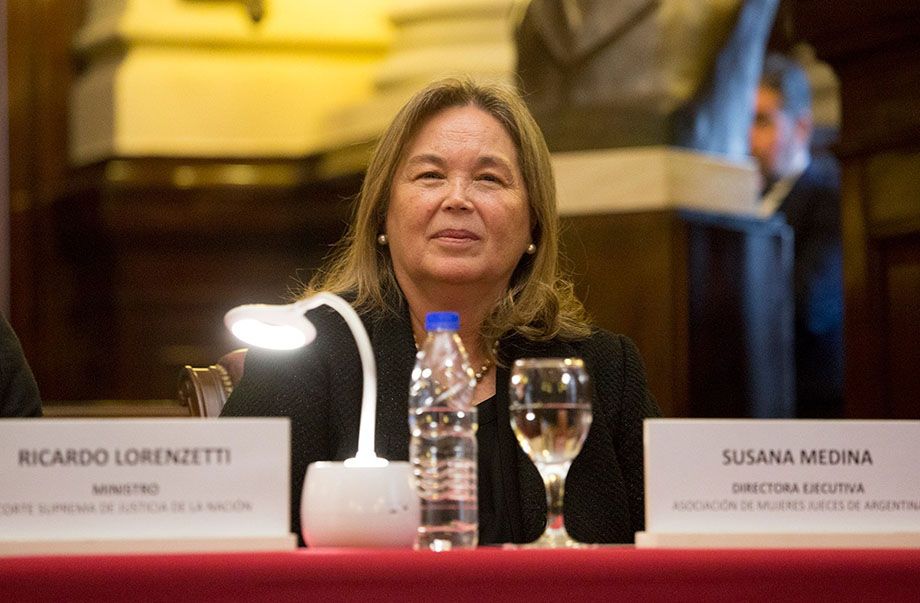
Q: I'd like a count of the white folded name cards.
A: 2